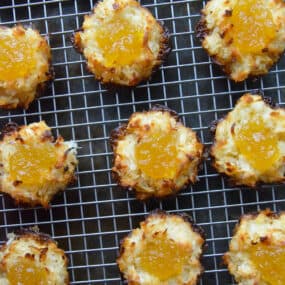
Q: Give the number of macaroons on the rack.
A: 9